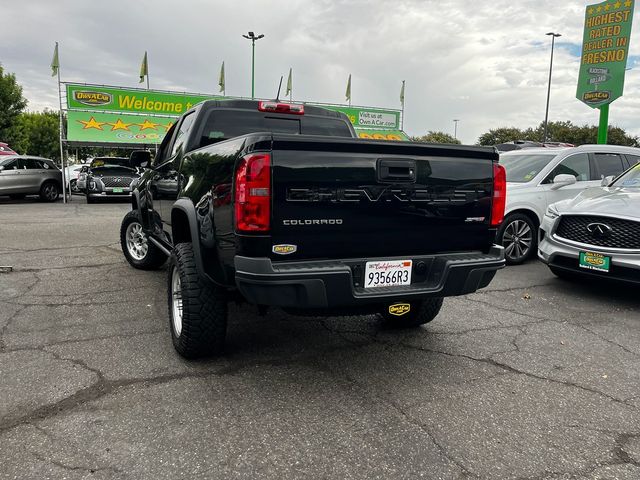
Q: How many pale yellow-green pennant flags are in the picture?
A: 6